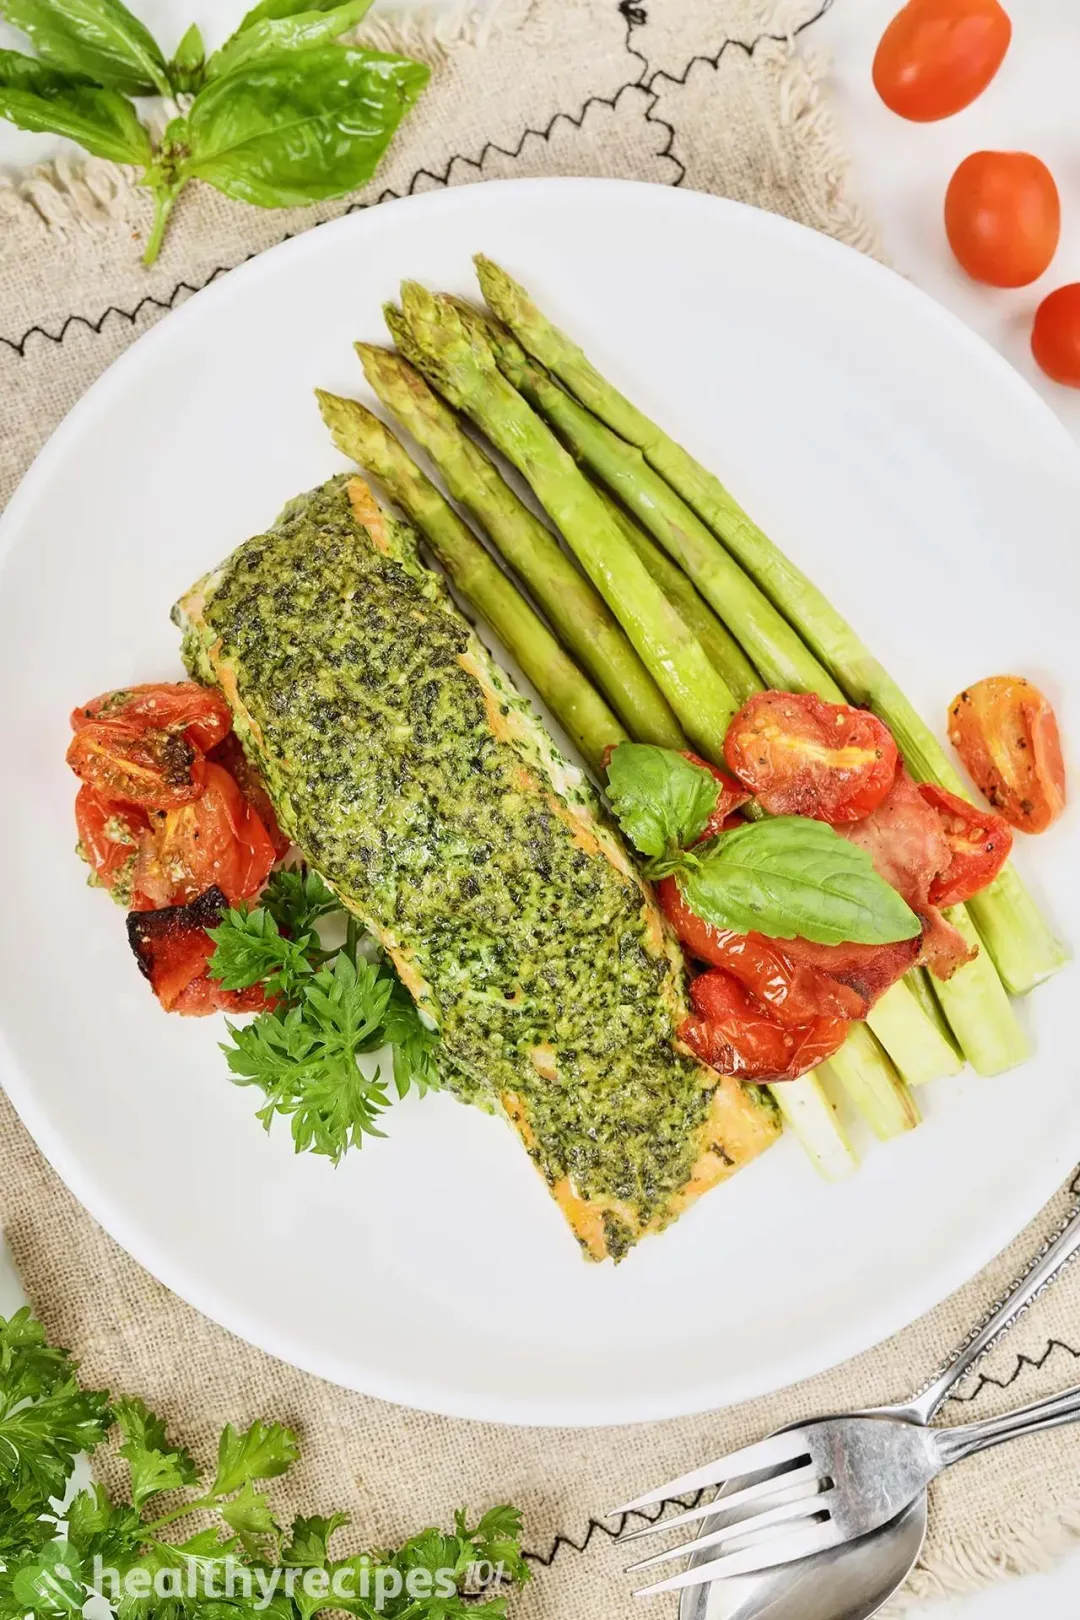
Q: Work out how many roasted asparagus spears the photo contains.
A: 6